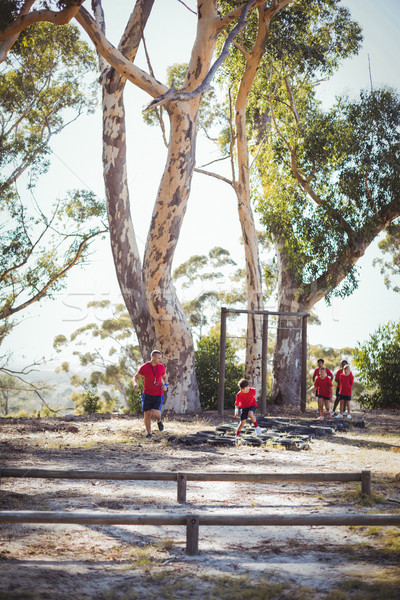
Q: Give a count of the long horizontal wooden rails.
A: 2